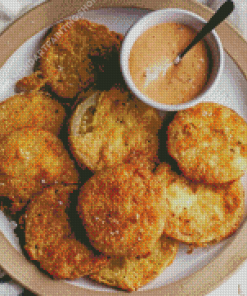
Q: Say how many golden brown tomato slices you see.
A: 9